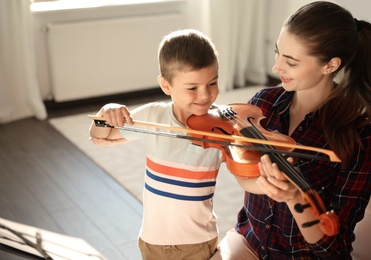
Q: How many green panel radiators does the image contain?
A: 0